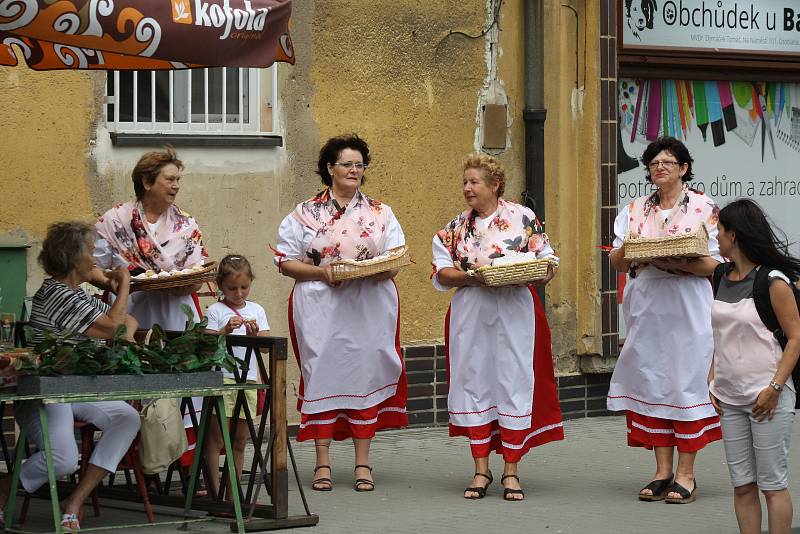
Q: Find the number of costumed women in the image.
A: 4